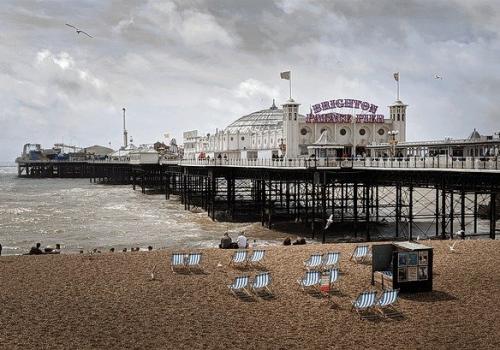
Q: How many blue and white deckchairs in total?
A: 13